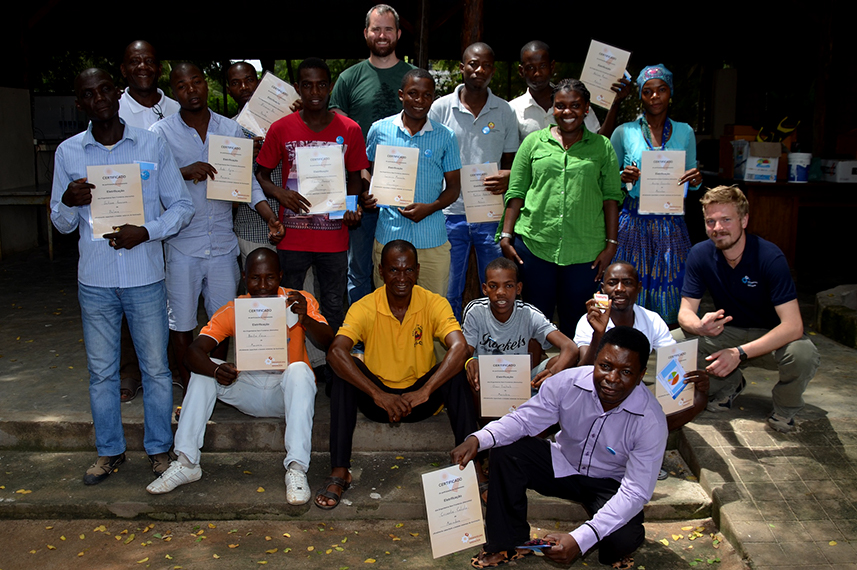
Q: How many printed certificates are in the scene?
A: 12